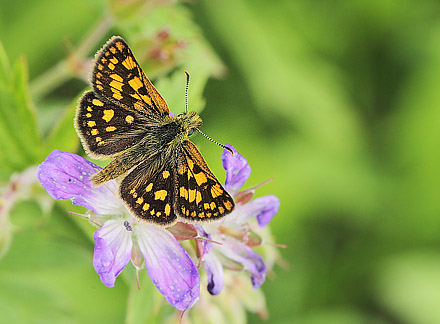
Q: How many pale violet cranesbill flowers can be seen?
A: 2